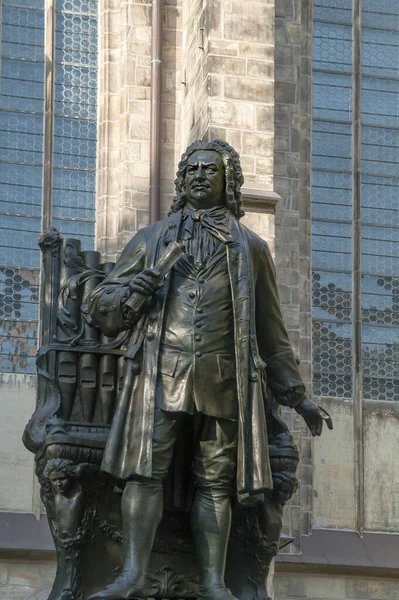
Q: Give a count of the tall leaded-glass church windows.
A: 2